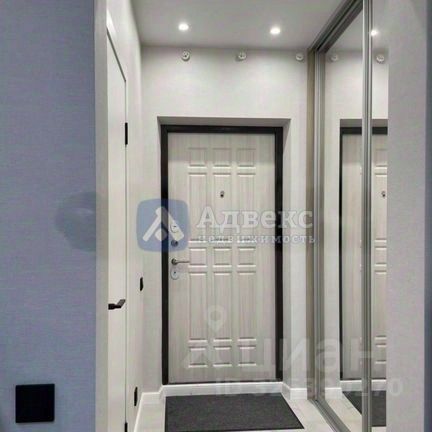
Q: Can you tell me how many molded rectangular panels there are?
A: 15